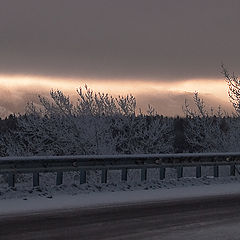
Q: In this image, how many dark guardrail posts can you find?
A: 12